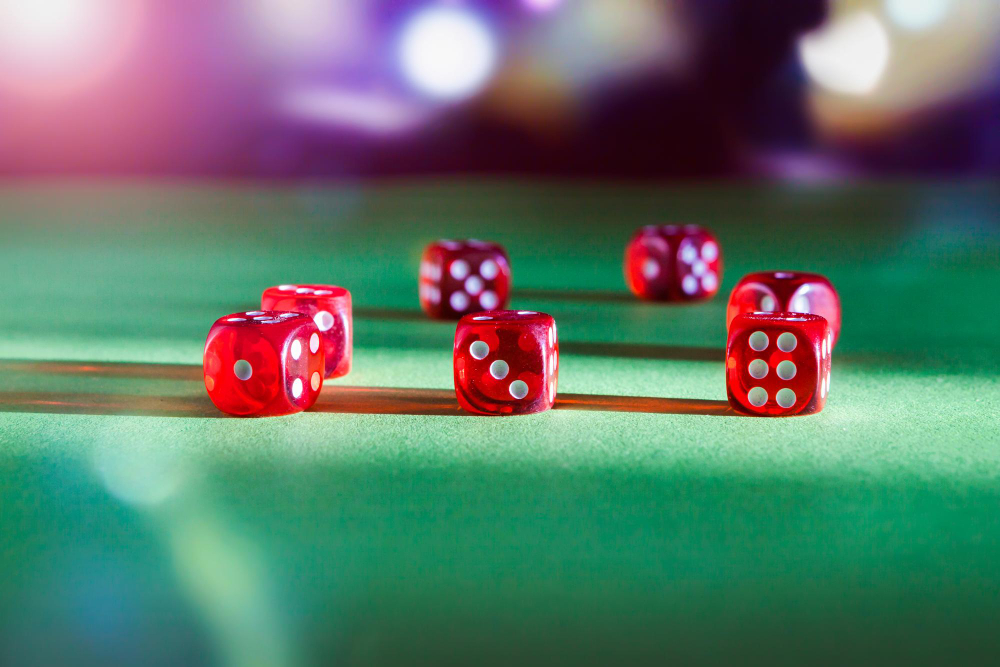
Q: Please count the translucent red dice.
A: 7